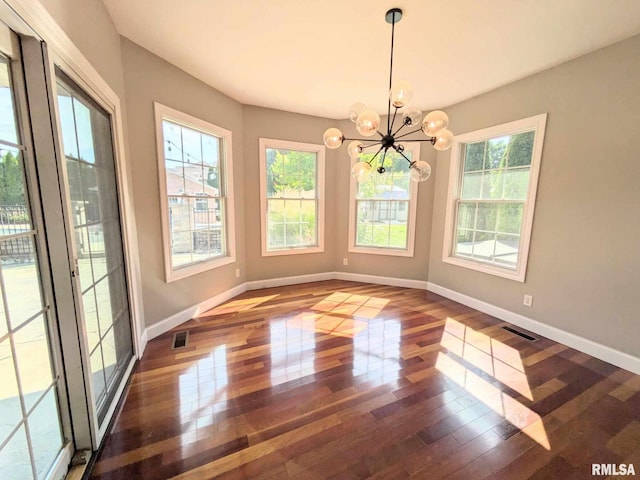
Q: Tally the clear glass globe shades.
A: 10